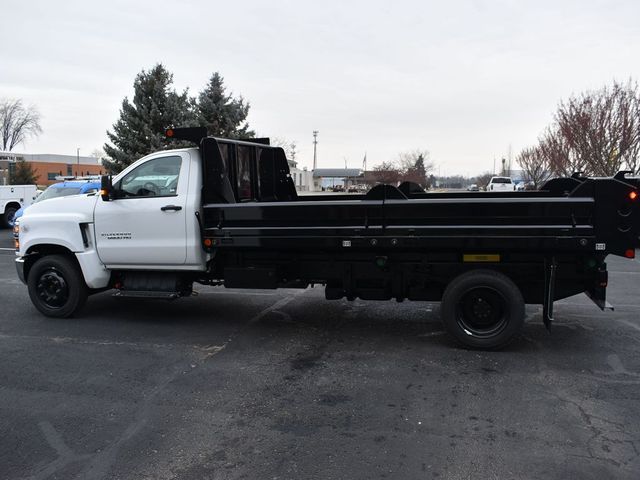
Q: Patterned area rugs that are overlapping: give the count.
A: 0